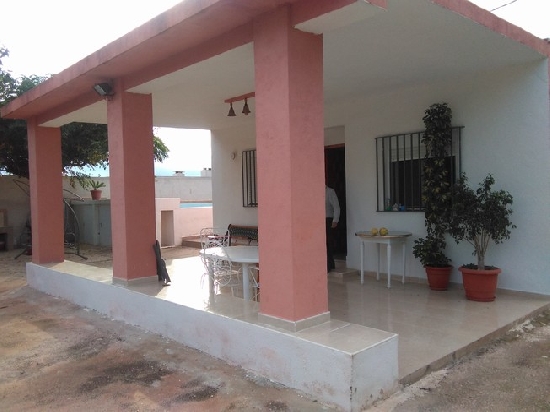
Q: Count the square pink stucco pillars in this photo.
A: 3